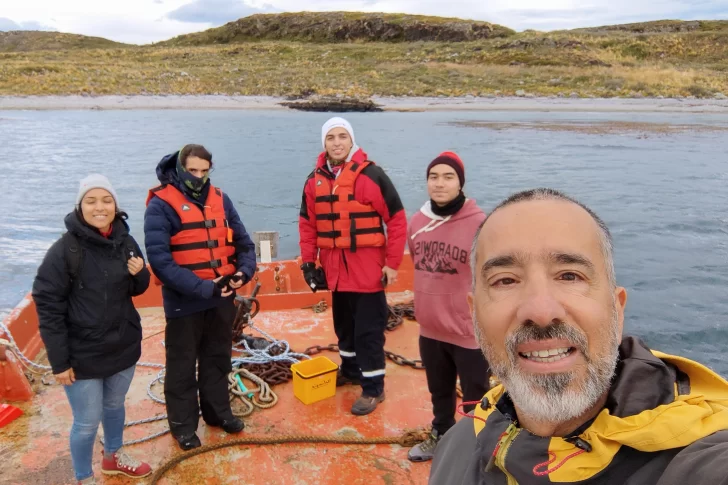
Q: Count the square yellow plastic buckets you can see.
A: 1